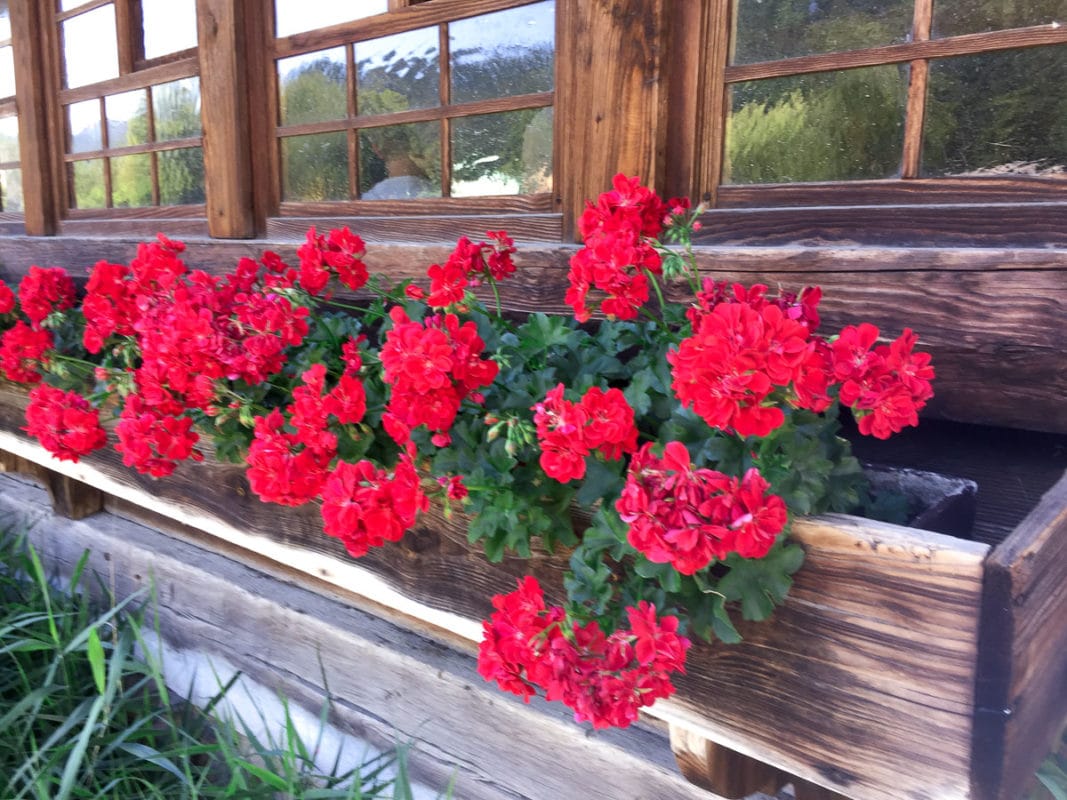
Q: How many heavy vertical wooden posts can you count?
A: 3